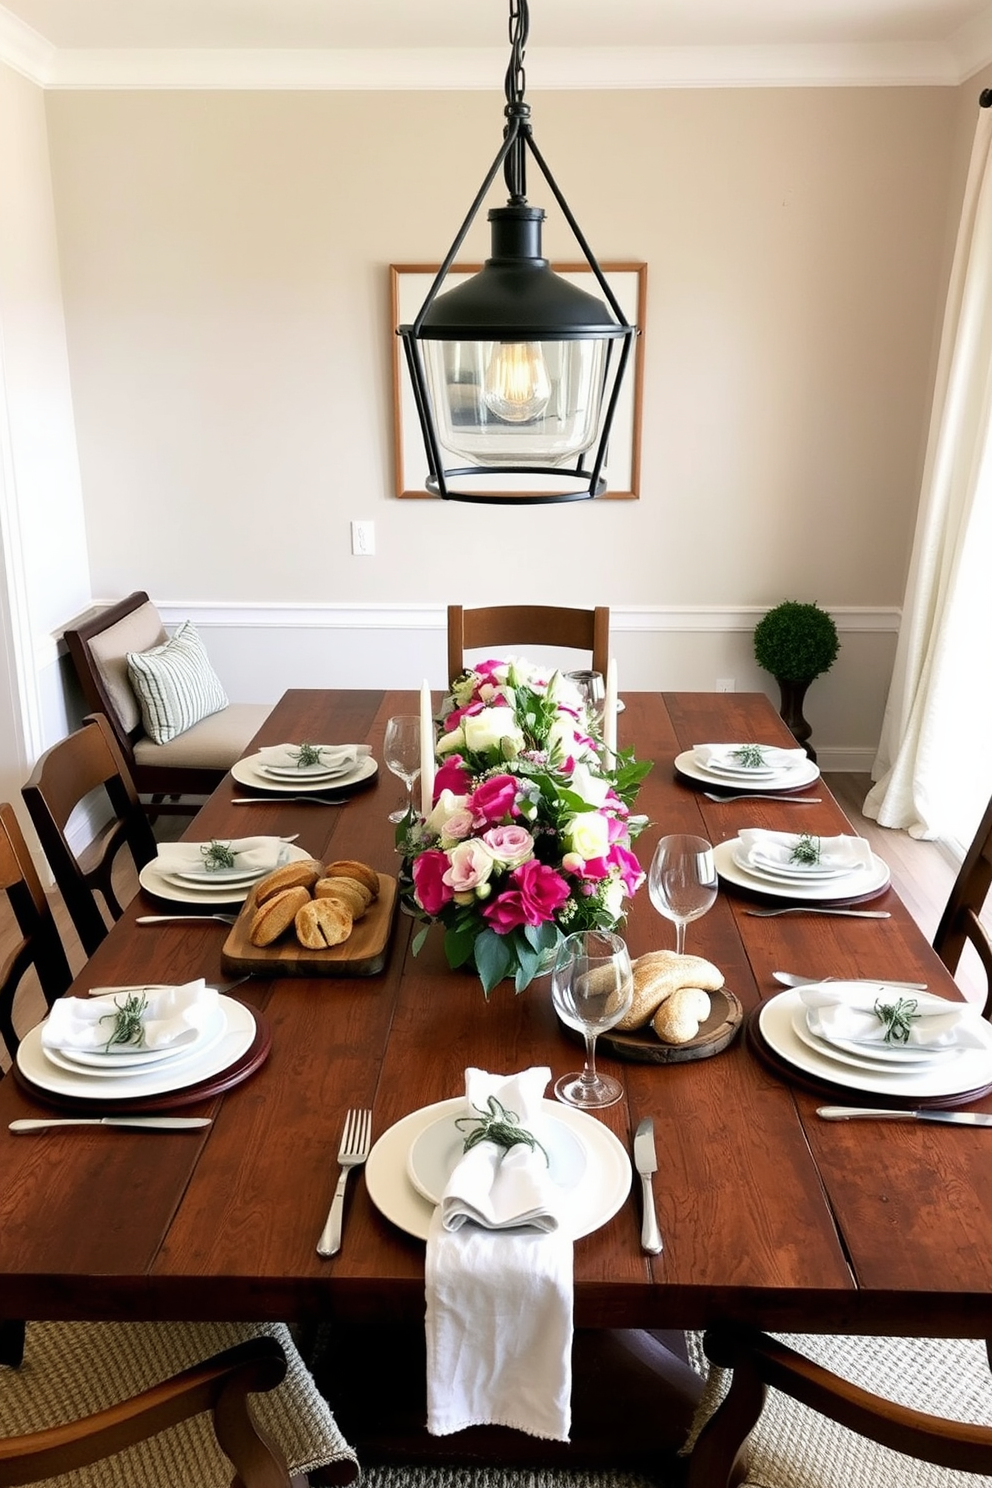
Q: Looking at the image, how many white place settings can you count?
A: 7